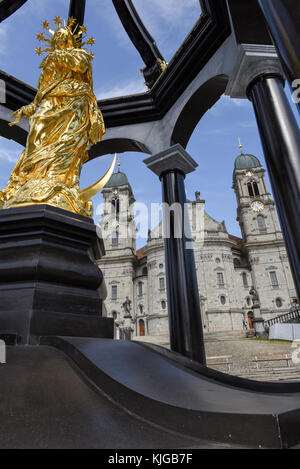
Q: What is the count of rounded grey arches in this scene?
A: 3